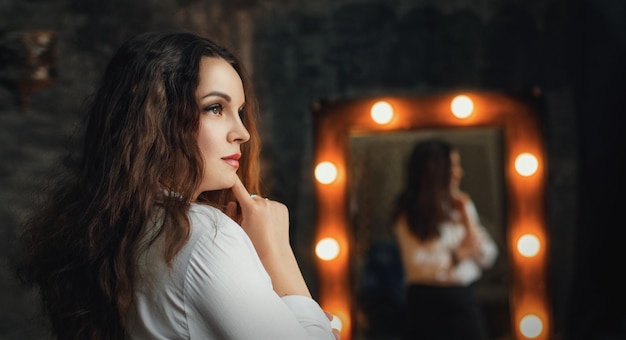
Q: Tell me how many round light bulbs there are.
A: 8